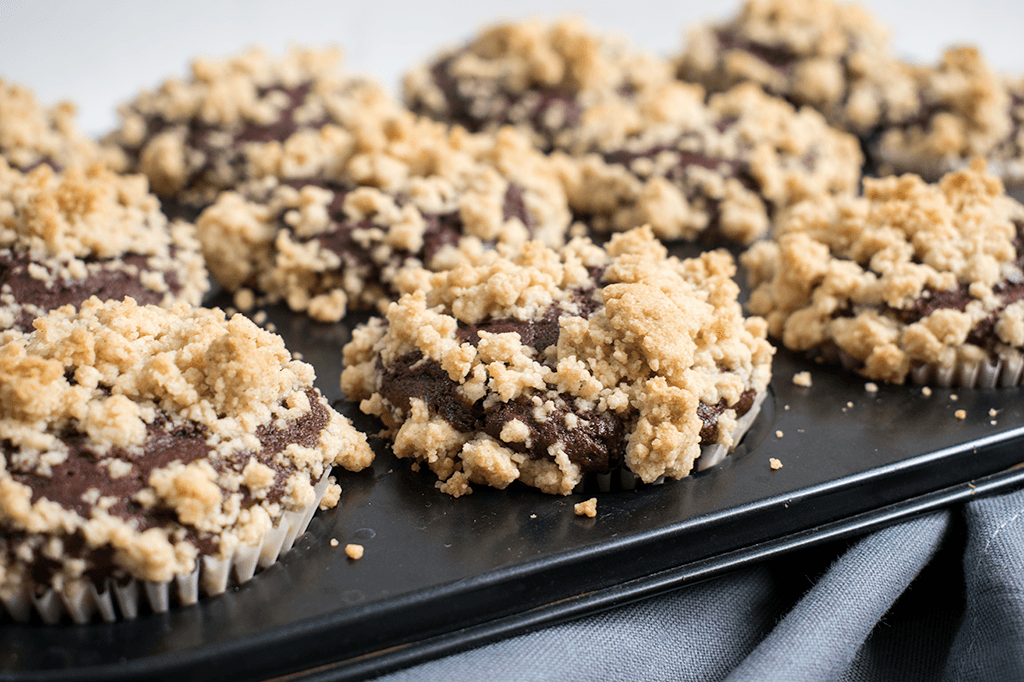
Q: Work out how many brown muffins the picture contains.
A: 11